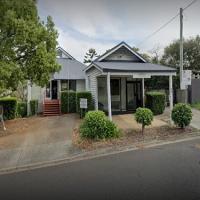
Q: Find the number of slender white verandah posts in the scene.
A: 3